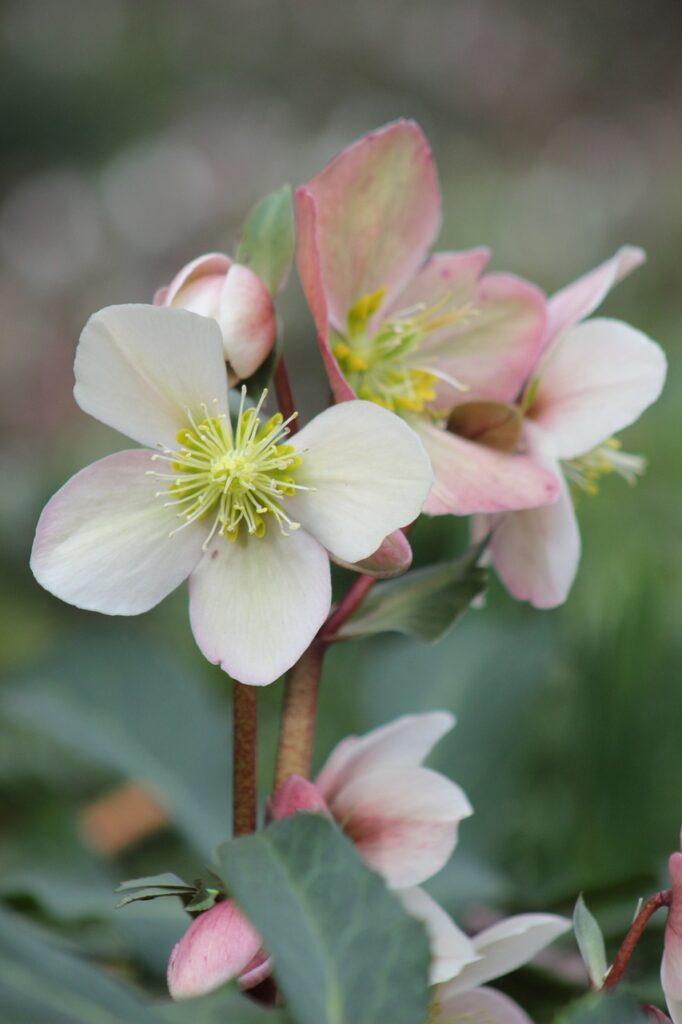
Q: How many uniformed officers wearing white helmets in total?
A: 0